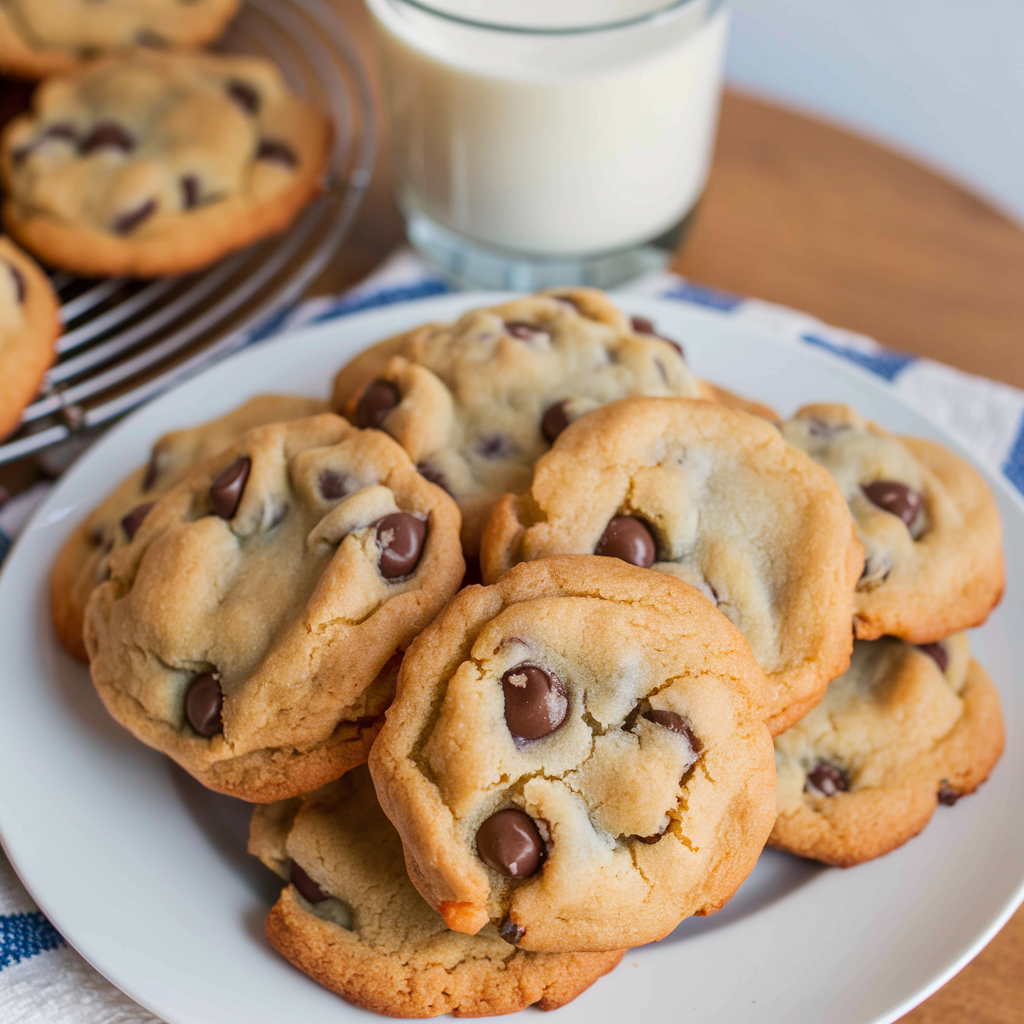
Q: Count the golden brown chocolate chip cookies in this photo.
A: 11